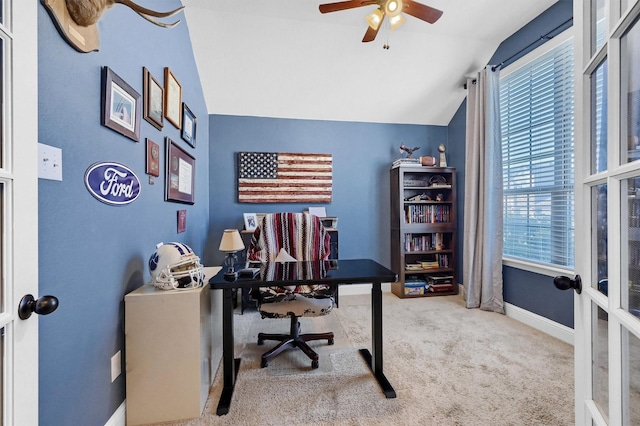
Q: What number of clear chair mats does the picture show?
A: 1